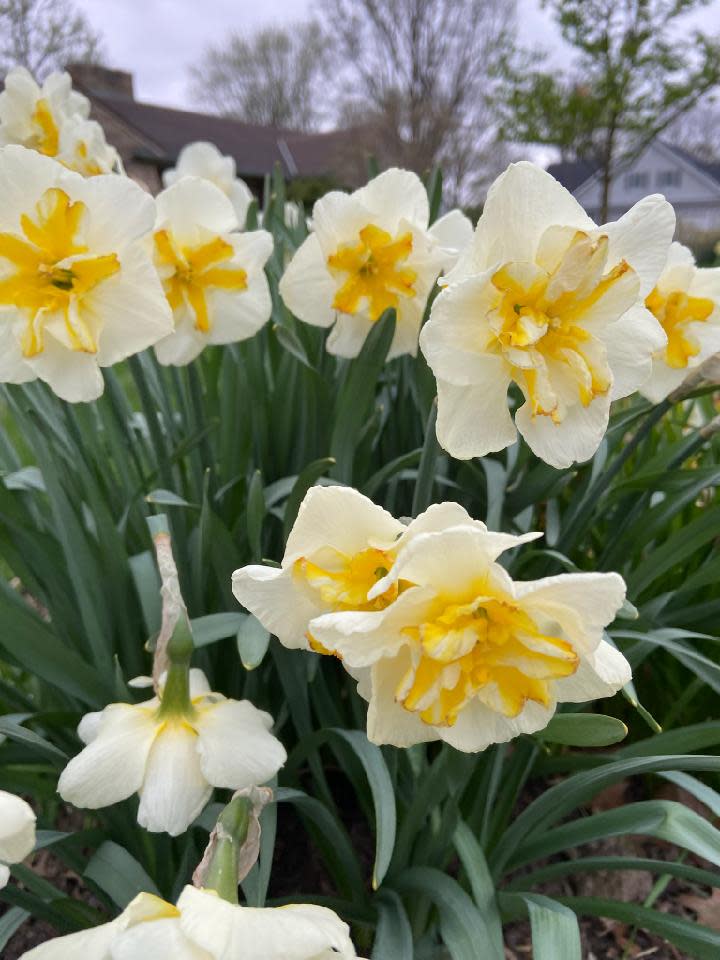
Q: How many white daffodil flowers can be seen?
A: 13